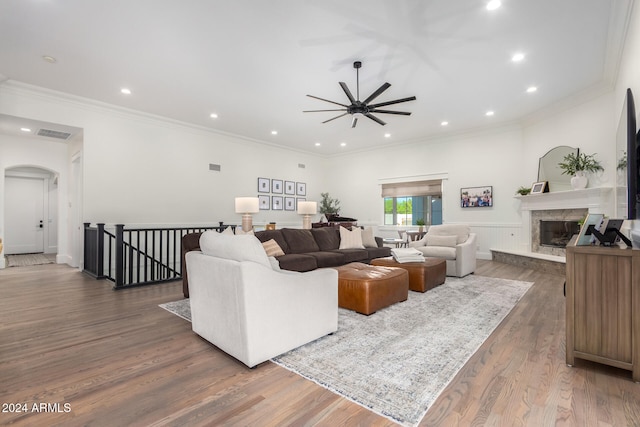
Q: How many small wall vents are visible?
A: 2